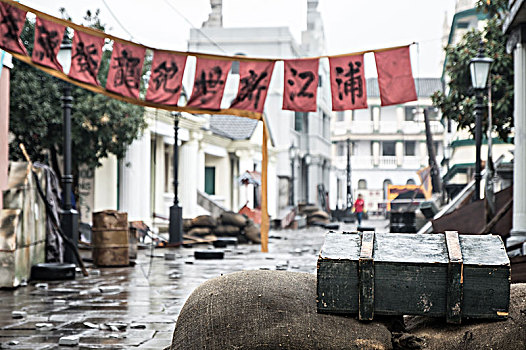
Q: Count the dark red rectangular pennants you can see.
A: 10